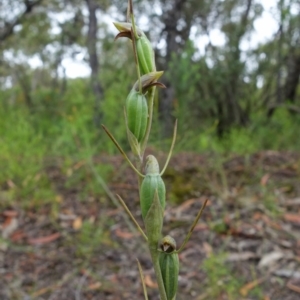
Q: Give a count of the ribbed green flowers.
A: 4